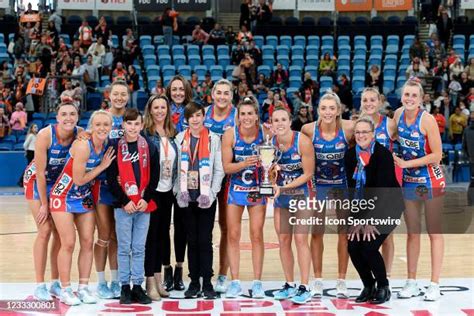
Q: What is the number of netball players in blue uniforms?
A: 9